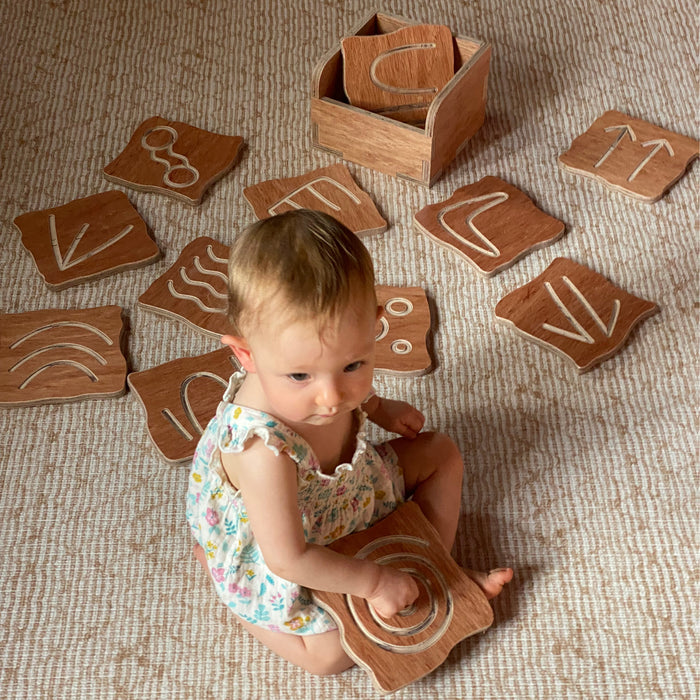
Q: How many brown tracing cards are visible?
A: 12